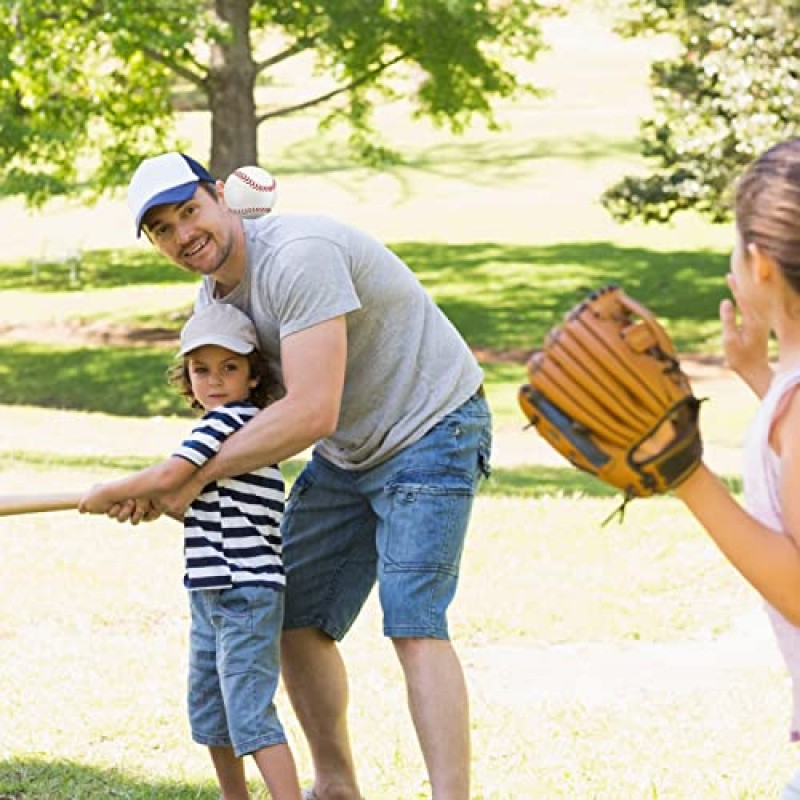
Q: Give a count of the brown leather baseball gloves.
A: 1